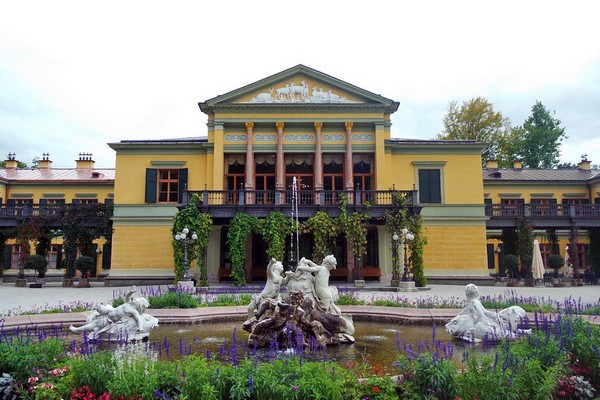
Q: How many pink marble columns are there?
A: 4